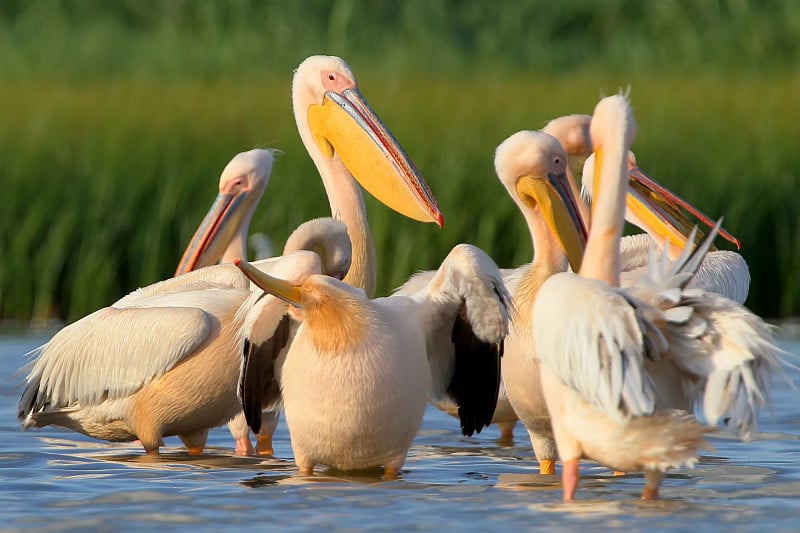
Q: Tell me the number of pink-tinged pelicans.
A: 8